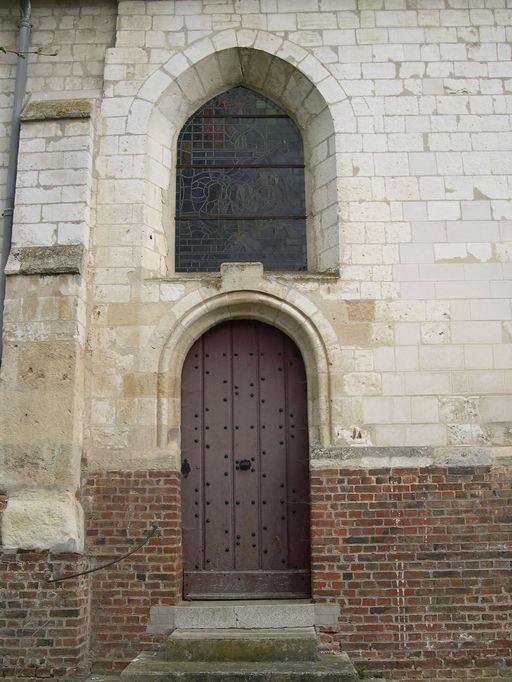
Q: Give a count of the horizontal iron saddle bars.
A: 3